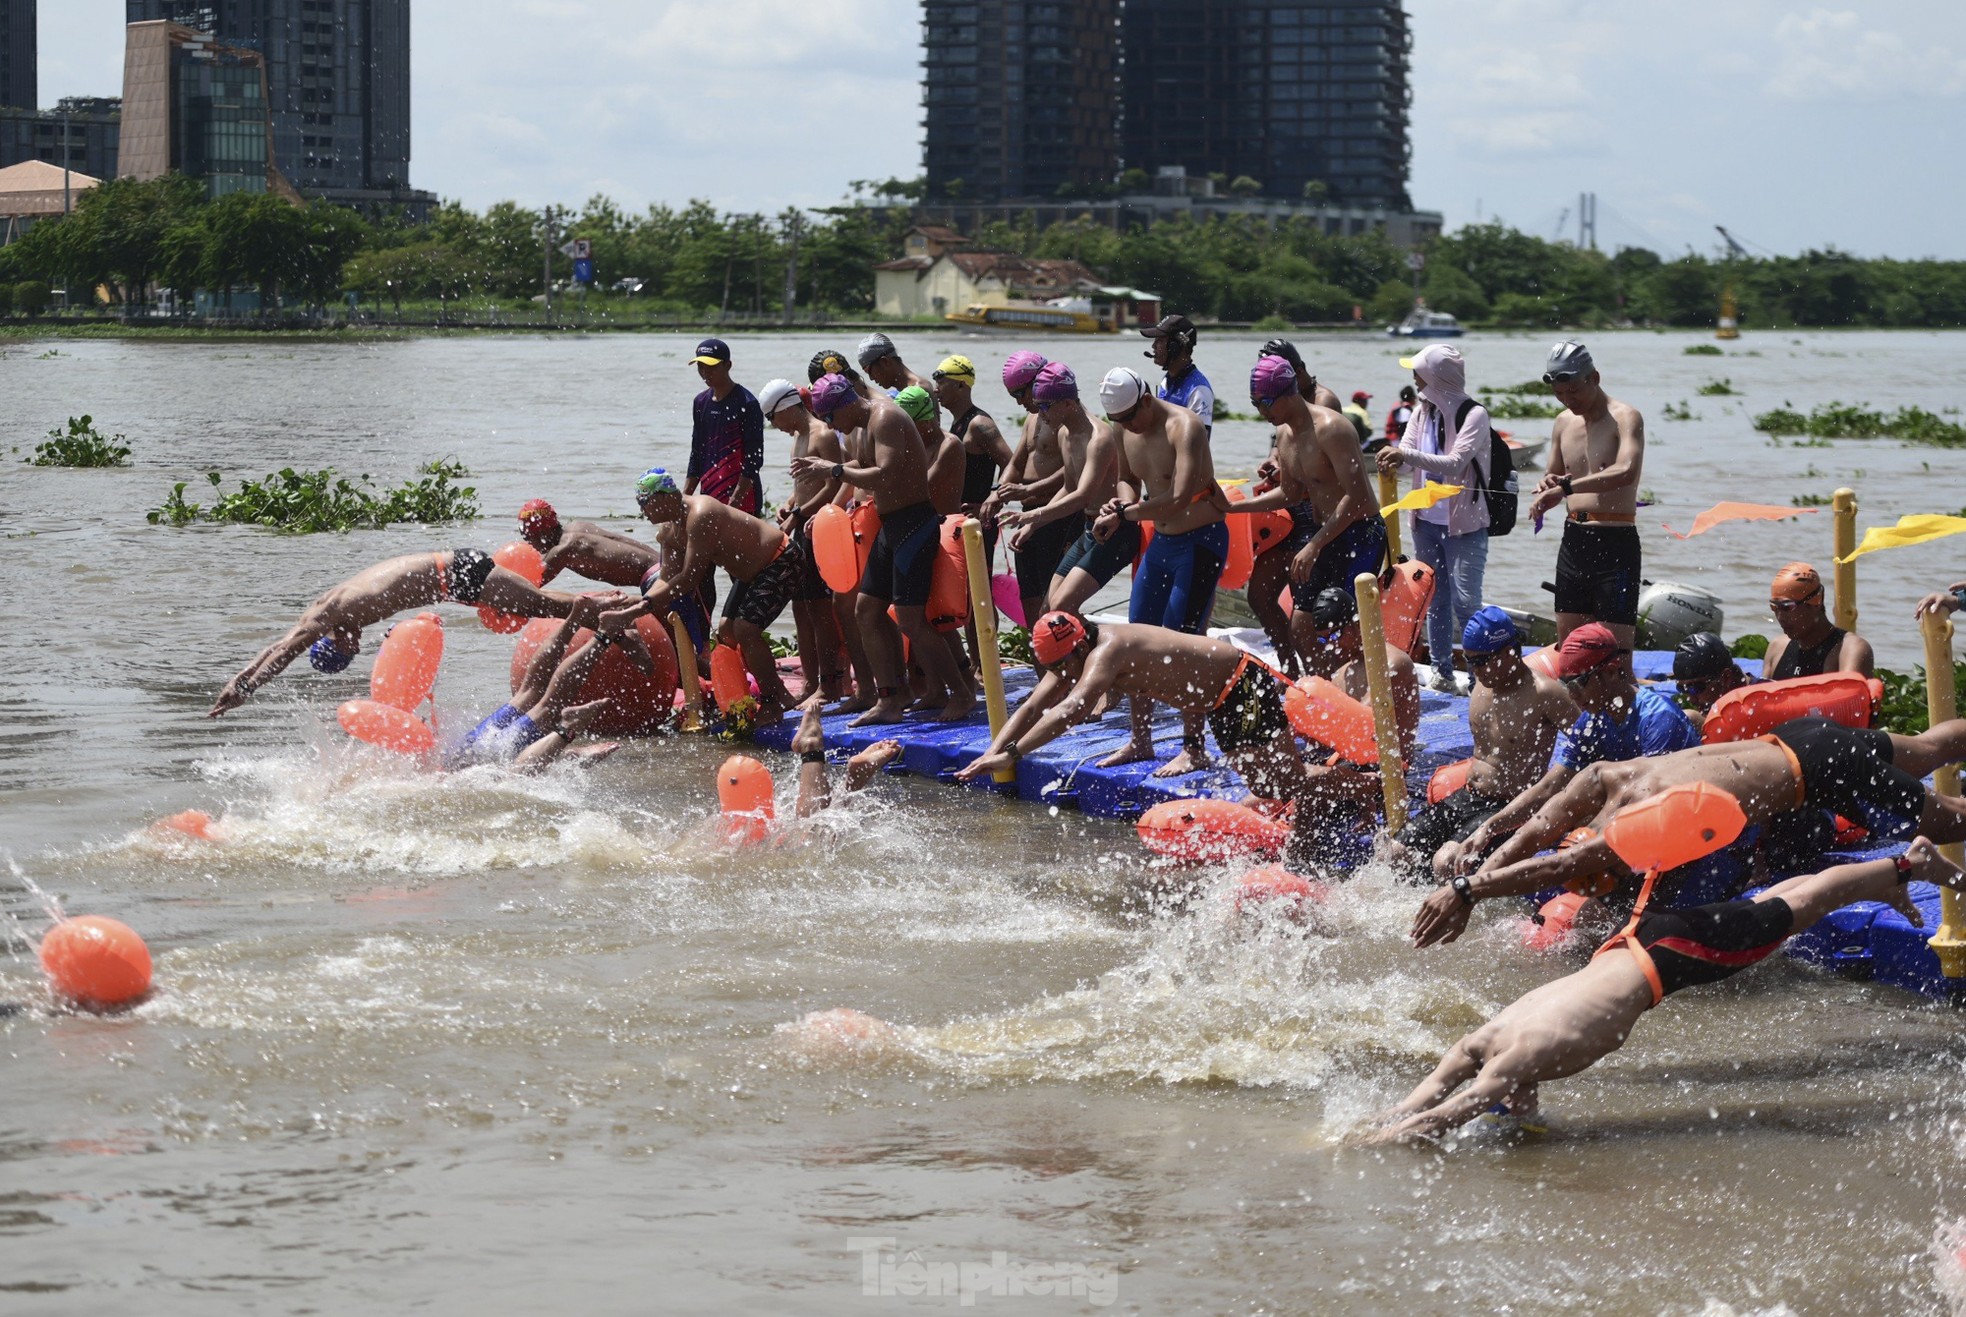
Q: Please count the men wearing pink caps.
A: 4